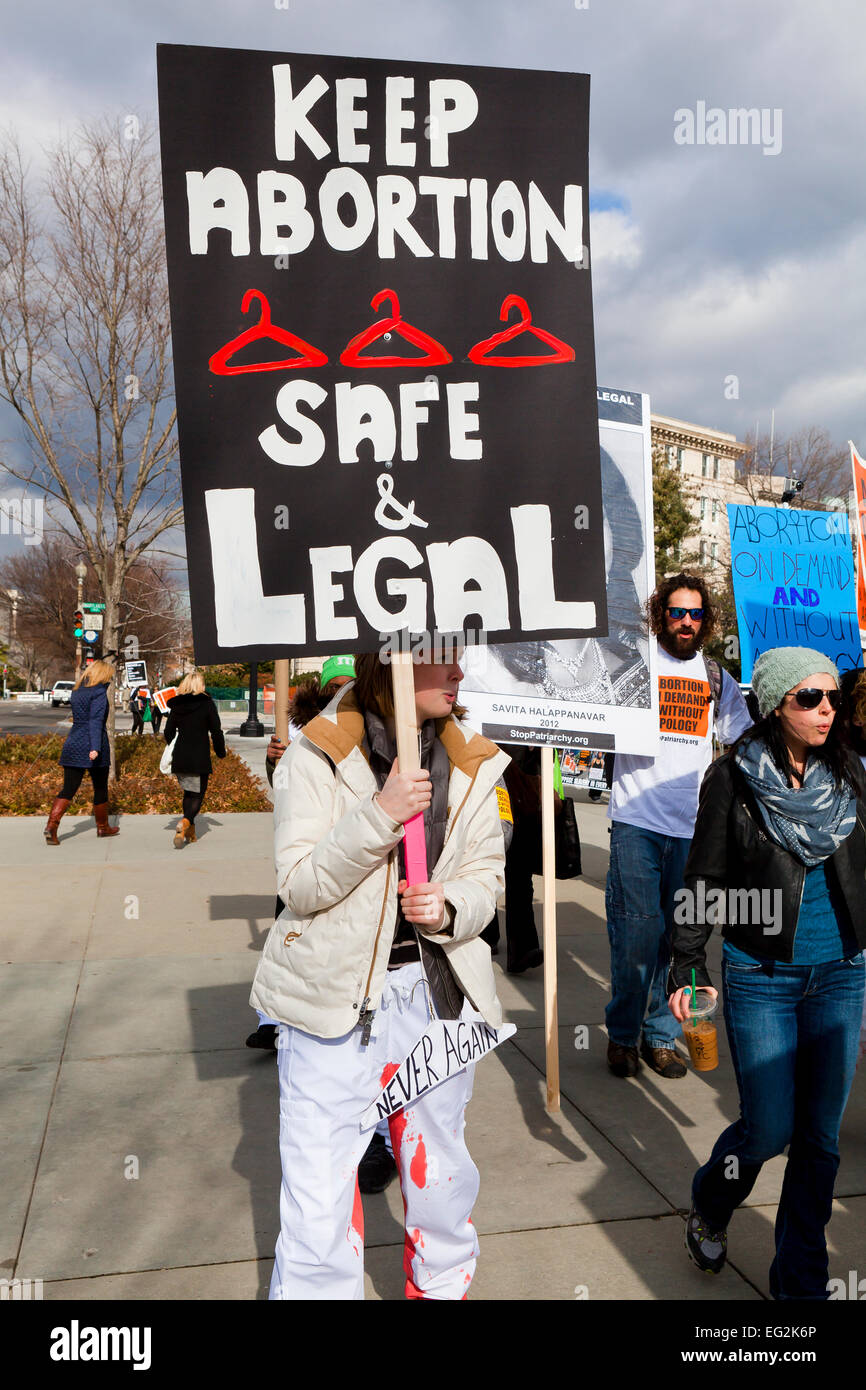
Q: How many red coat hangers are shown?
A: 3